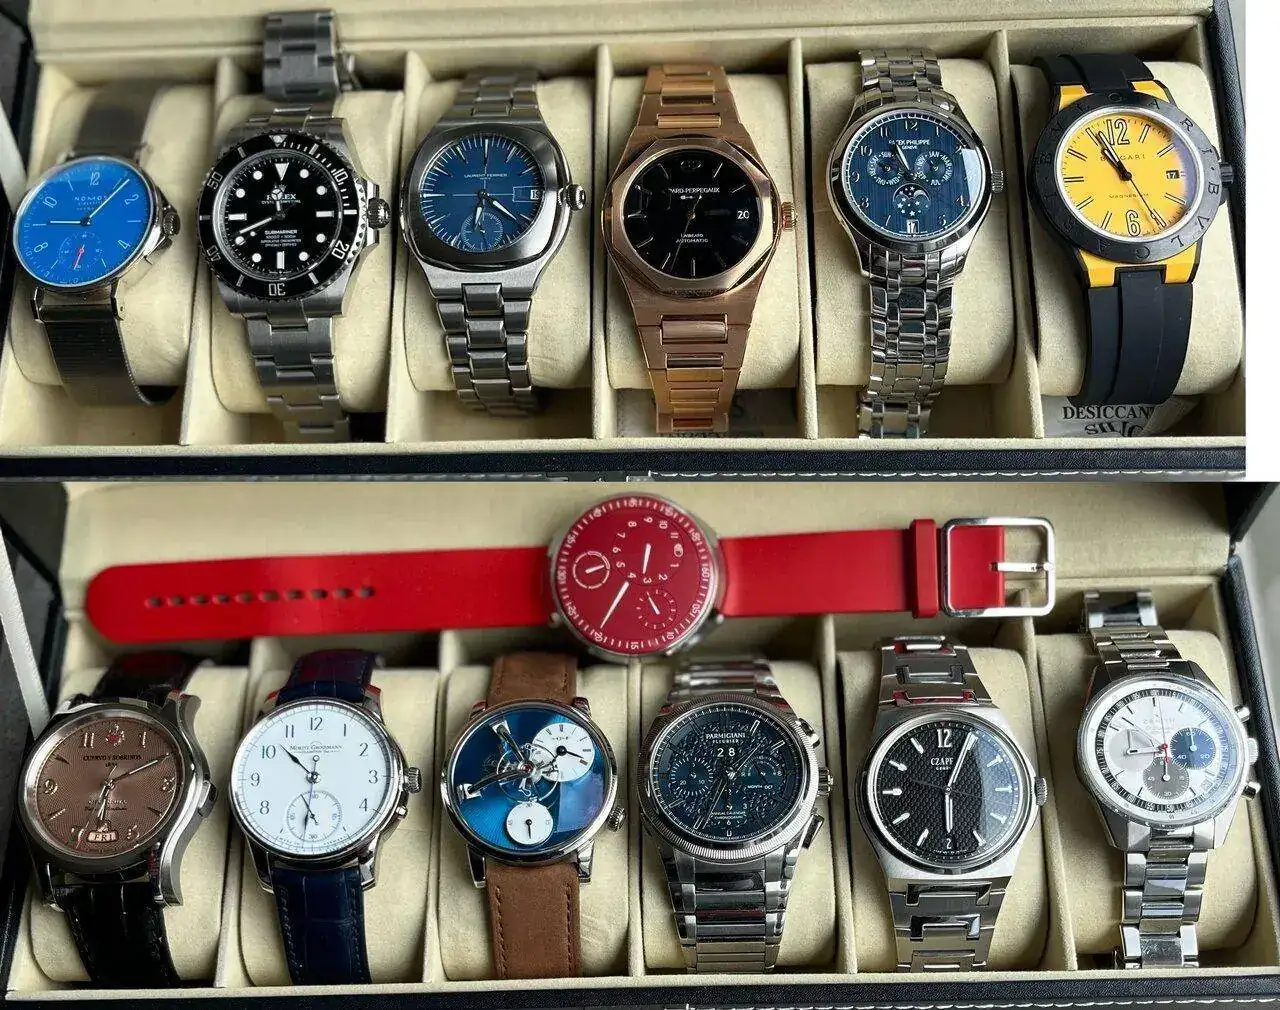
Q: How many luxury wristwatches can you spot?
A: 13